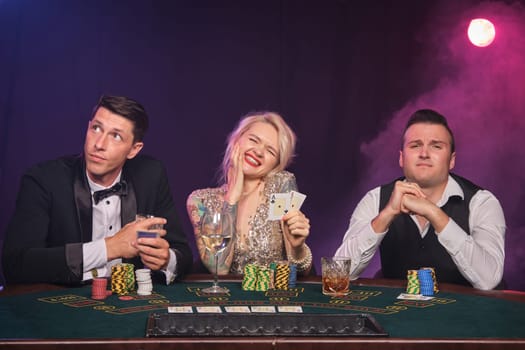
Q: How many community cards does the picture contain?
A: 5